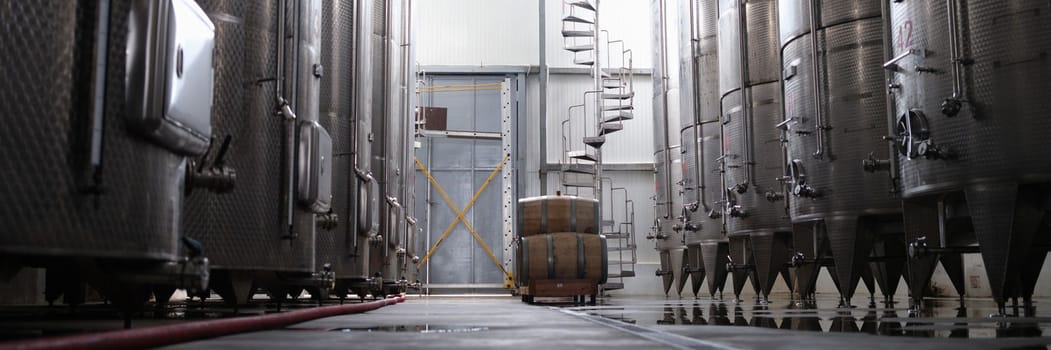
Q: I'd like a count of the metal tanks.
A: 10